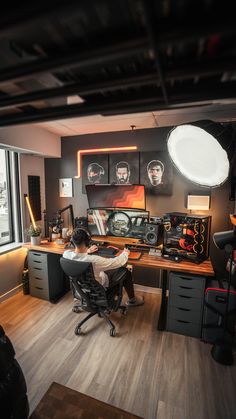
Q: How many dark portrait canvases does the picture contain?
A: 3